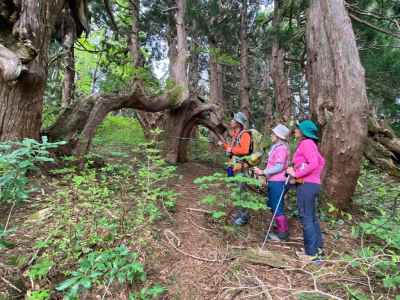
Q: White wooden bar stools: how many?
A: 0